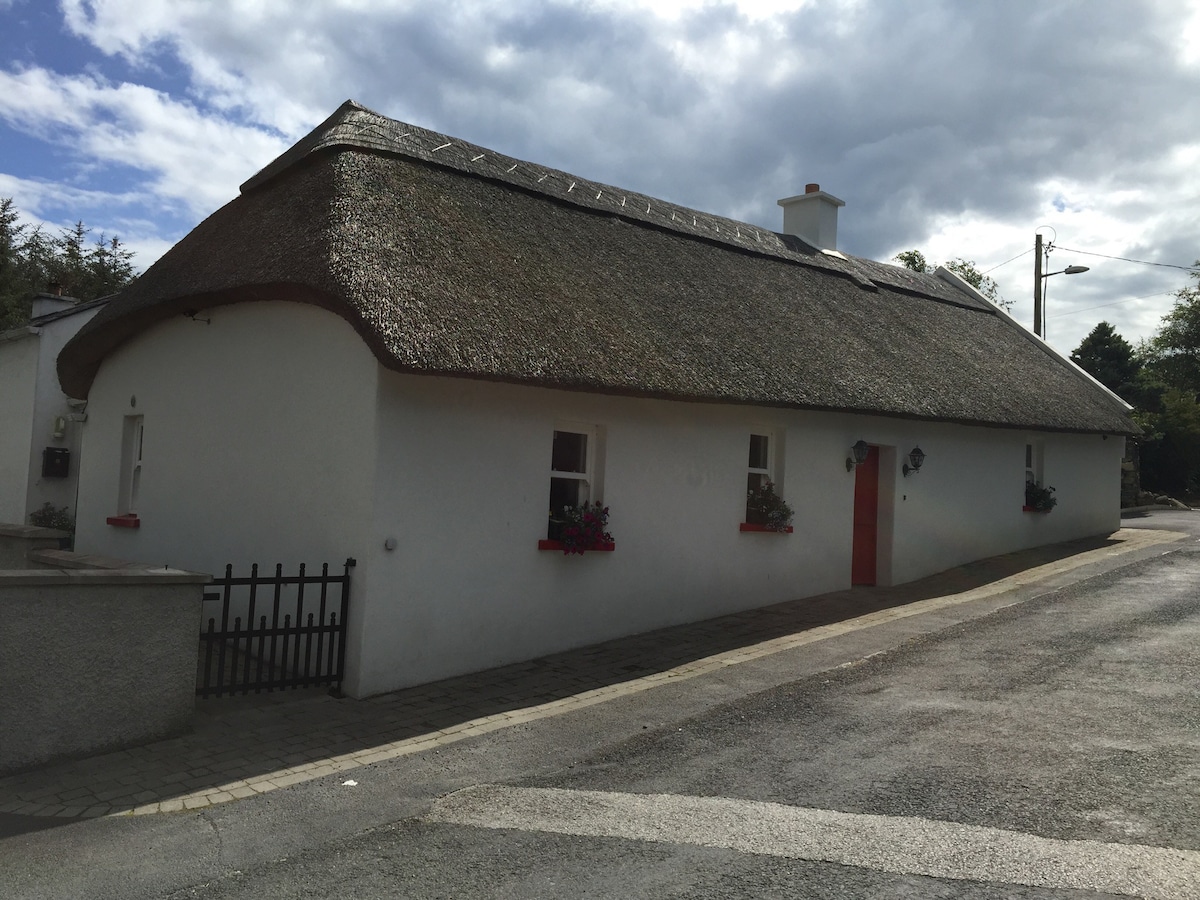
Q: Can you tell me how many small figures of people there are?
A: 0